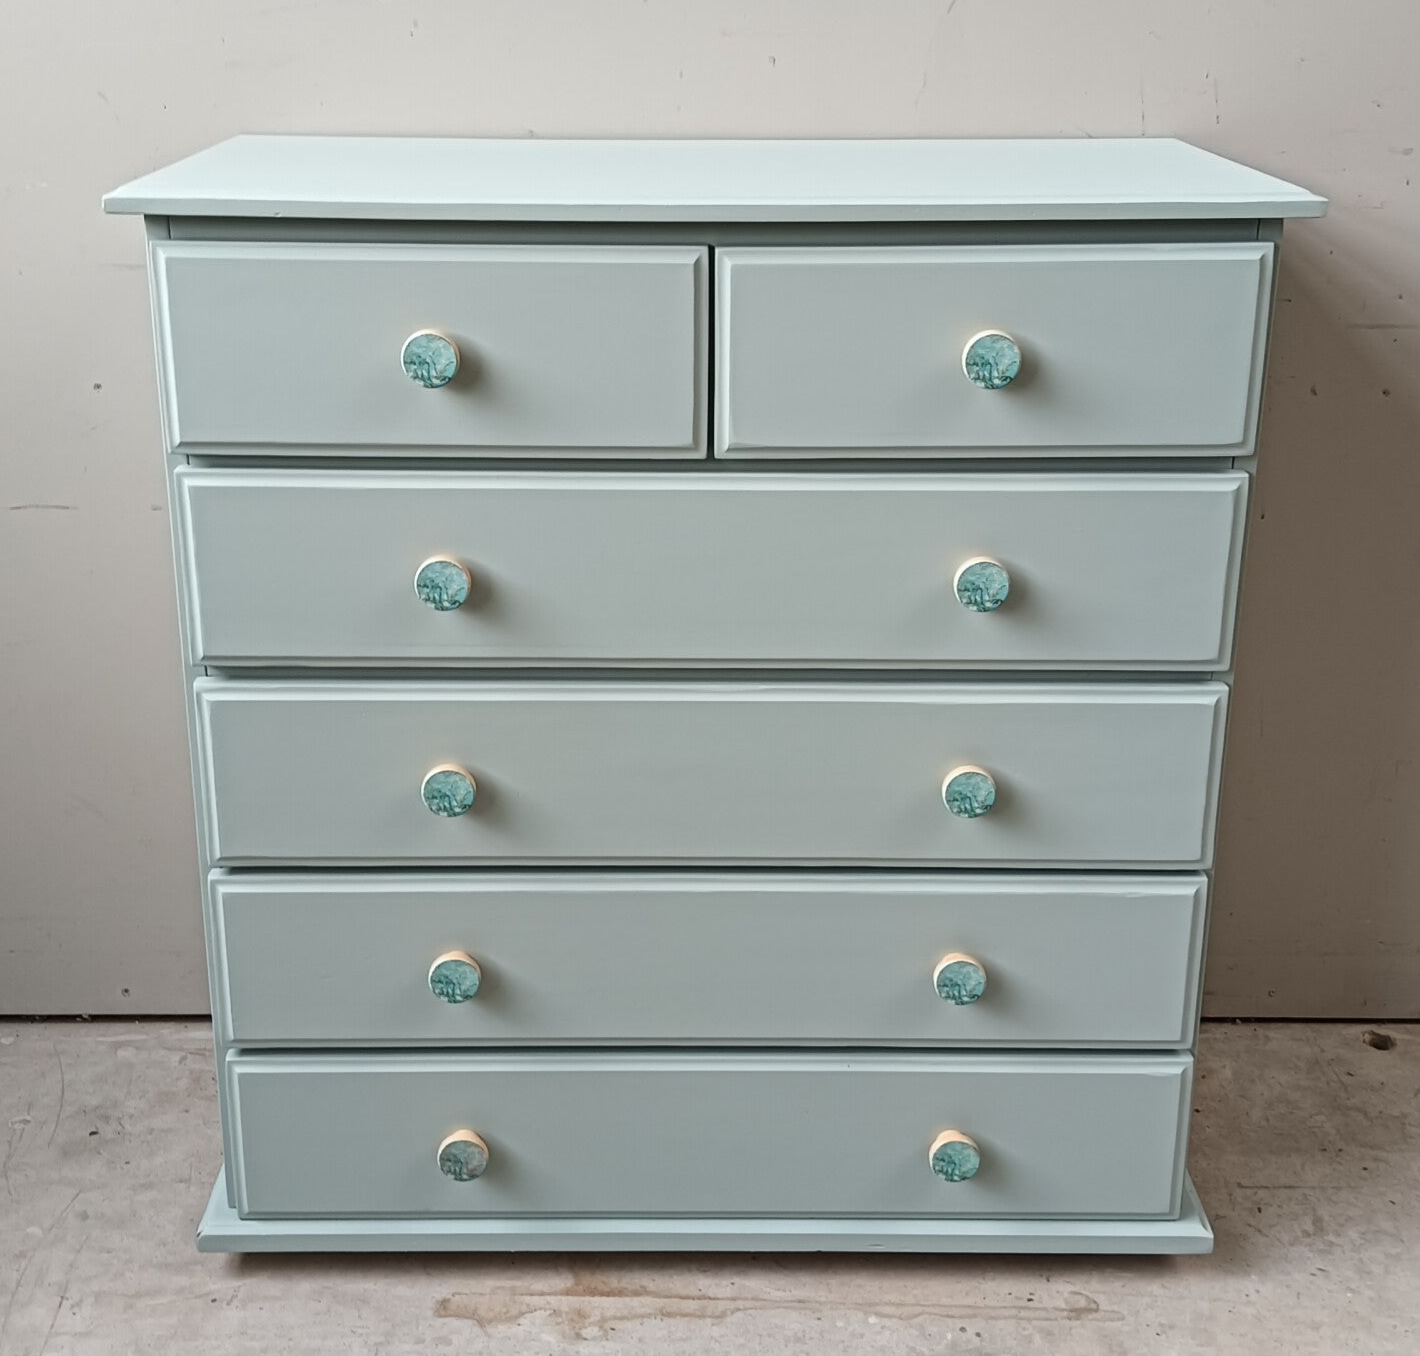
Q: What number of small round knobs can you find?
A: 10